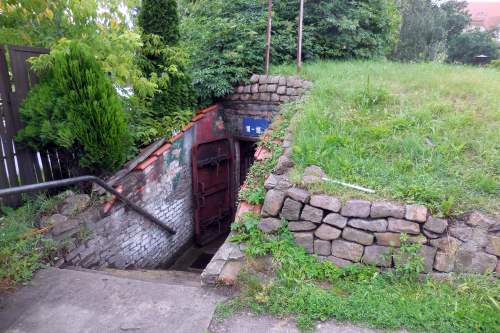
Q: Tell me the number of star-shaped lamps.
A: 0